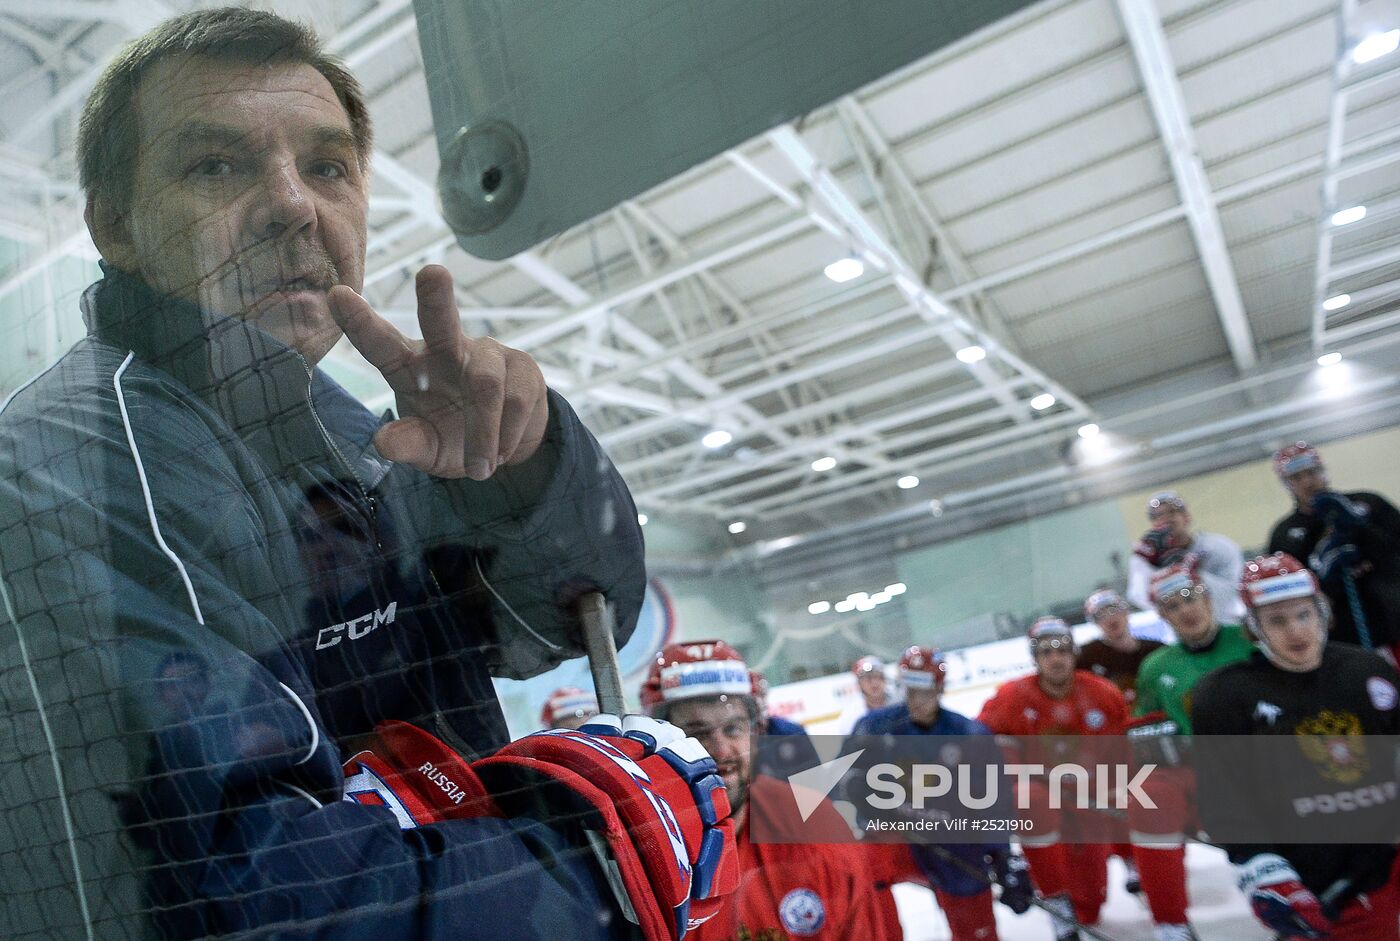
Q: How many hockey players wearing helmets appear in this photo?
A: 11